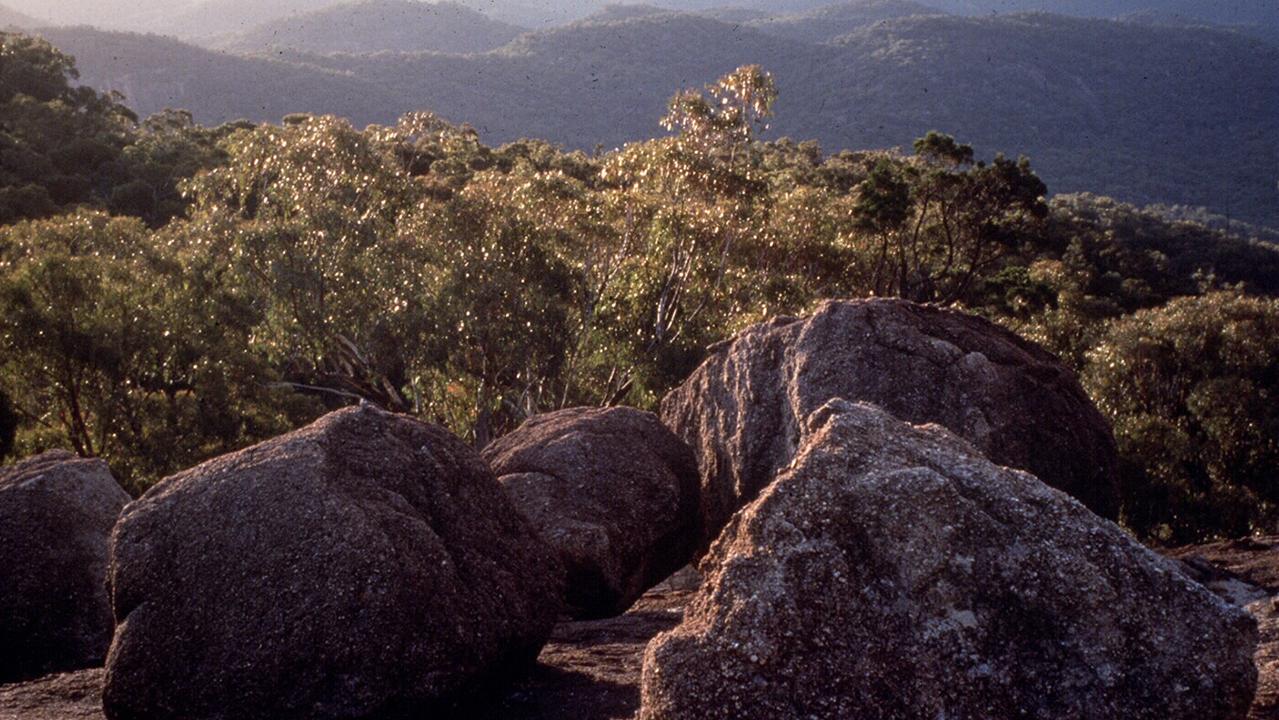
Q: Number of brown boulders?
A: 5